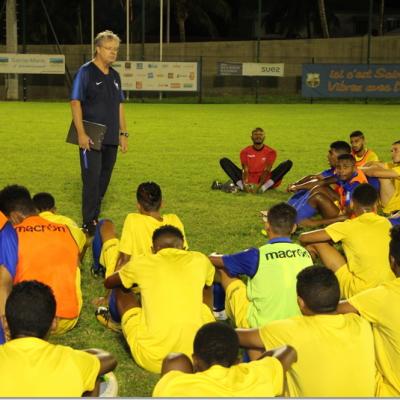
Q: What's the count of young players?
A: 15